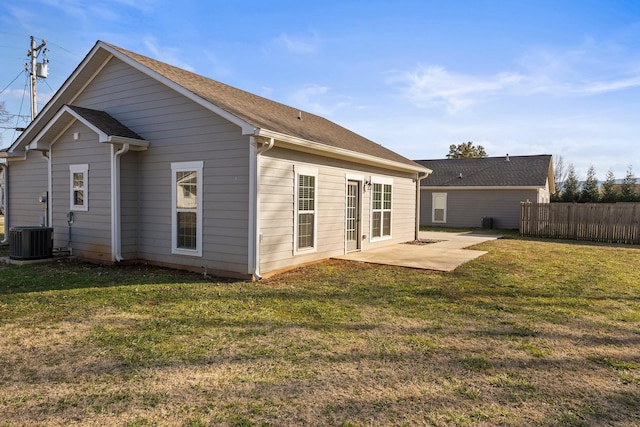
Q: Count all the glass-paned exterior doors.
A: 1